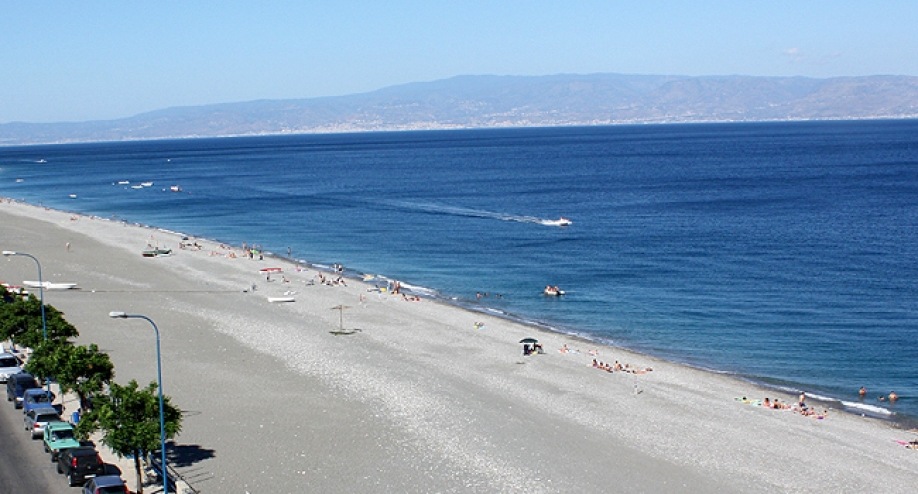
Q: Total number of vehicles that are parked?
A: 7